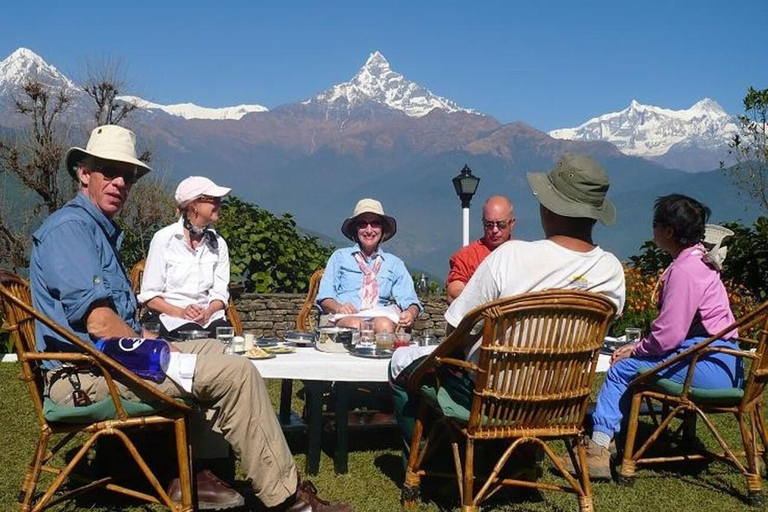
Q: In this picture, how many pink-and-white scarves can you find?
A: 1